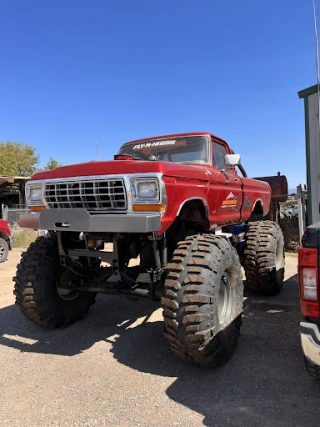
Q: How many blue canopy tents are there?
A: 0